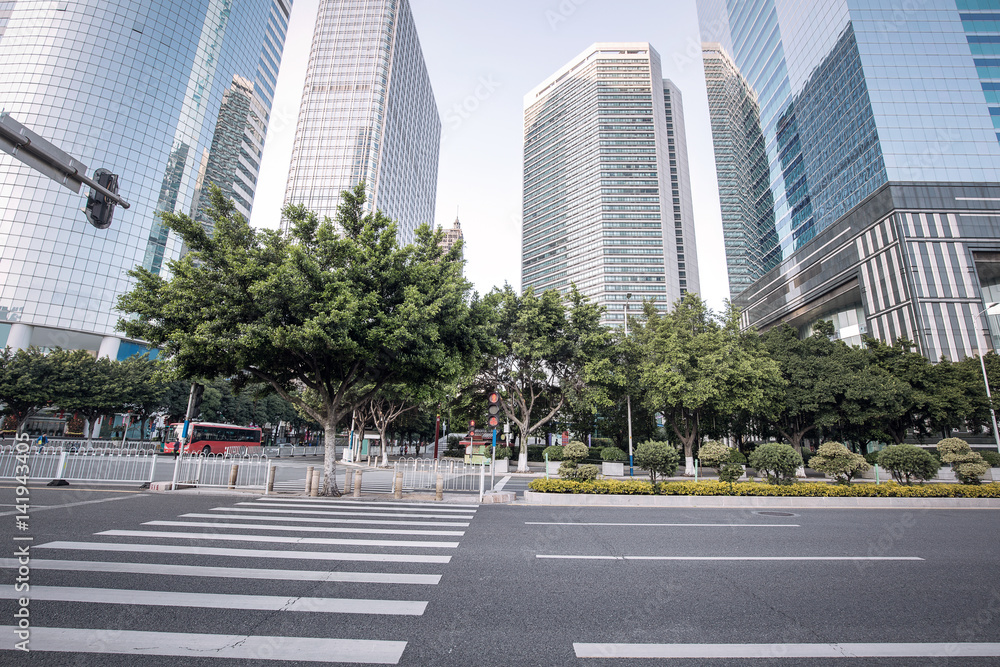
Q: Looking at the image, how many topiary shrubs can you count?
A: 7